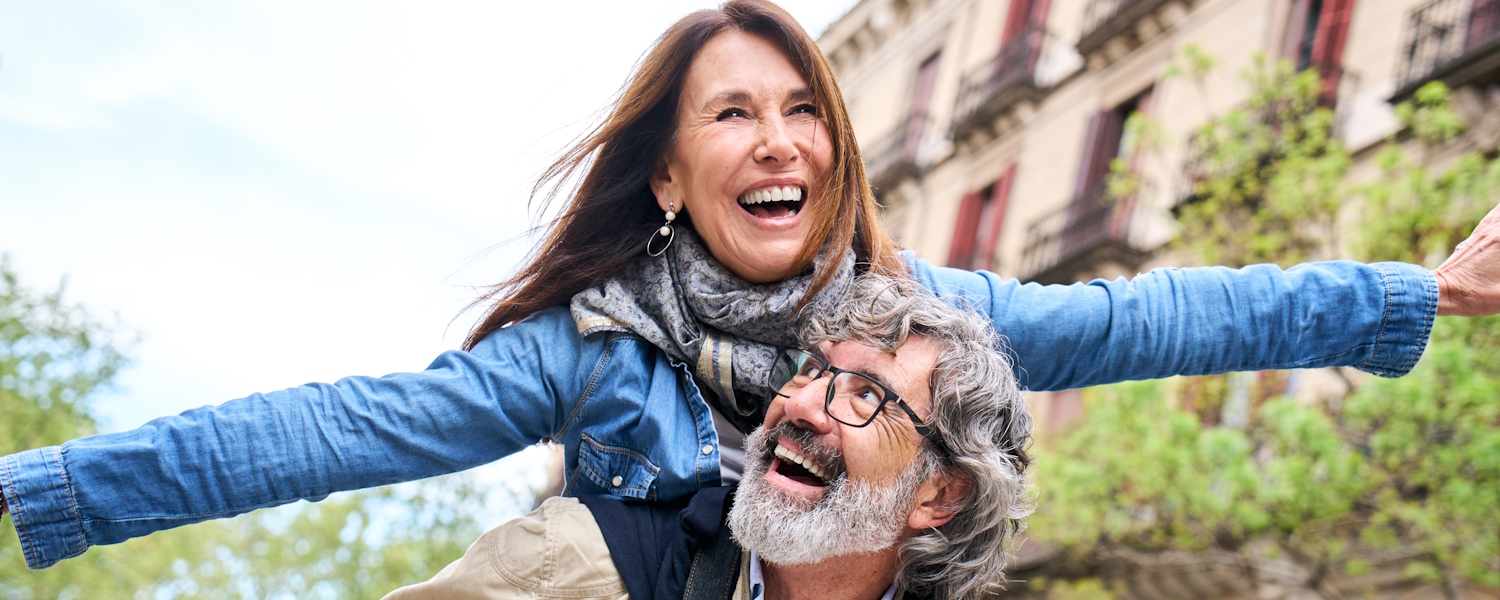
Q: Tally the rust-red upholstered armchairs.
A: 0